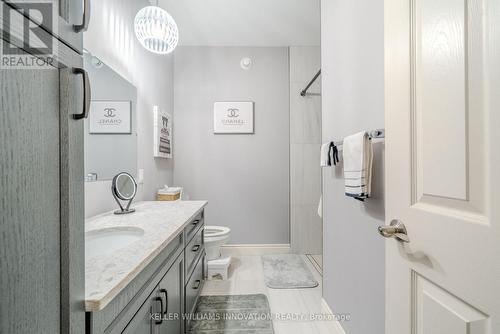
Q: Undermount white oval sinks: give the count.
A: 1